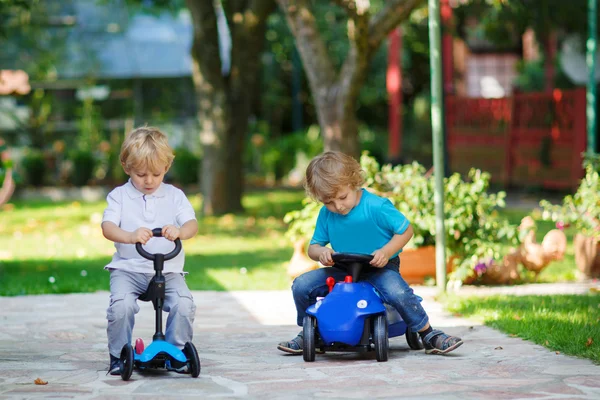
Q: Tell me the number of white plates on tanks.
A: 0